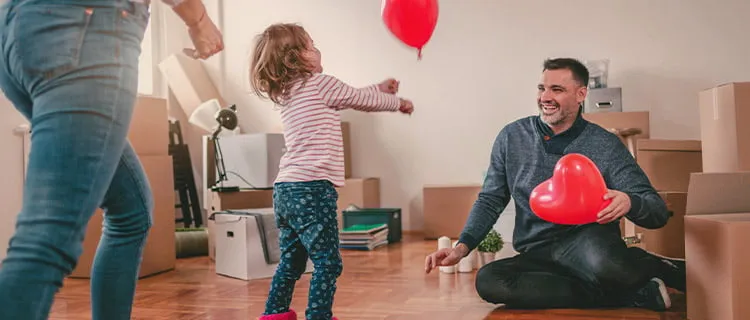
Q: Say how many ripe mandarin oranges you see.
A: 0